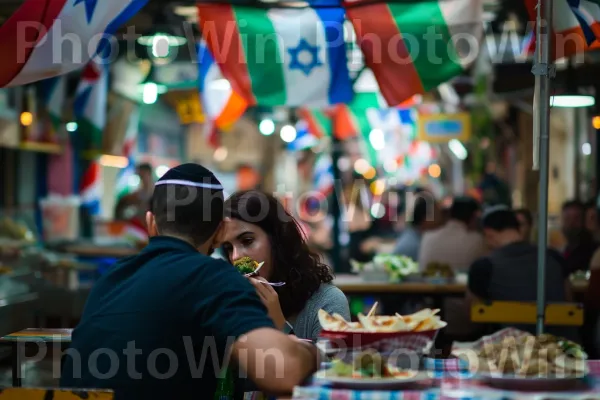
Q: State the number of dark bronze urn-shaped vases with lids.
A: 0